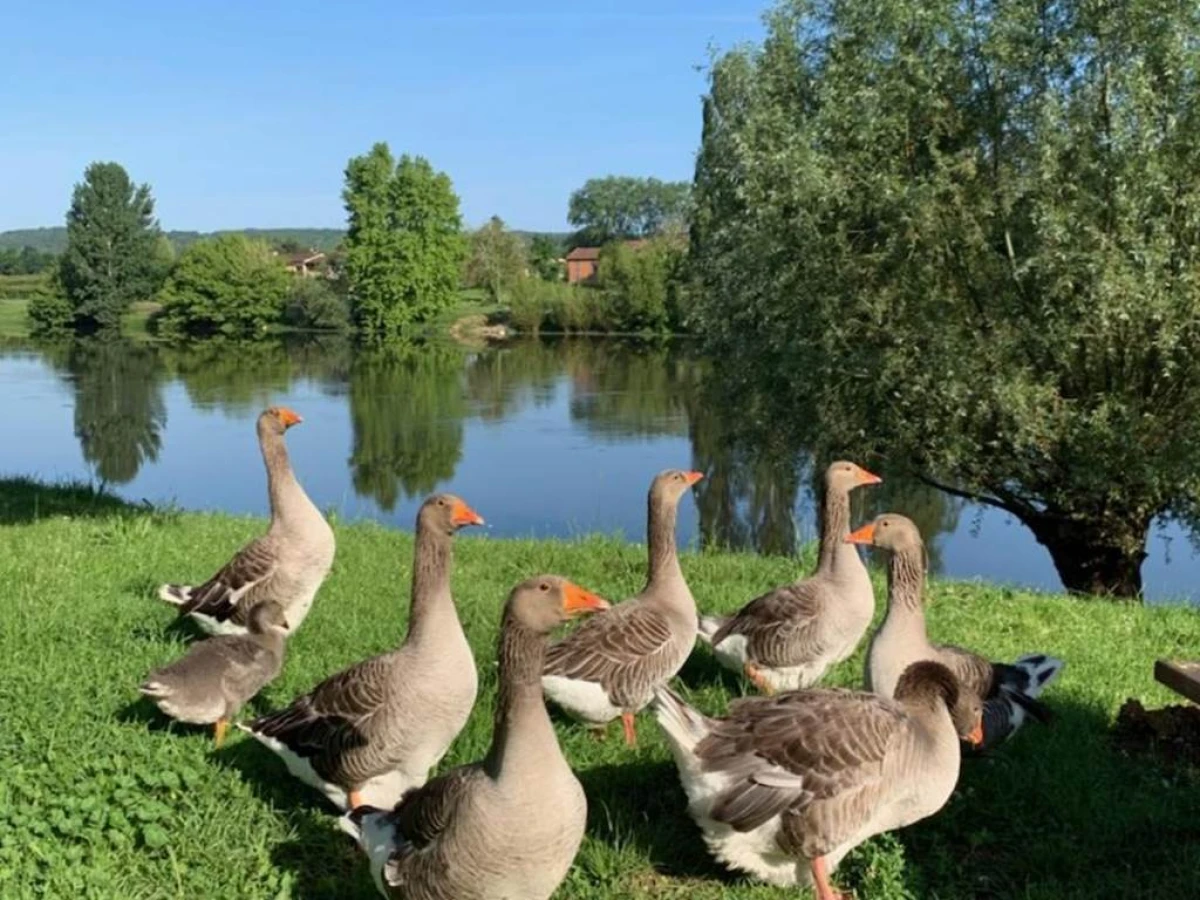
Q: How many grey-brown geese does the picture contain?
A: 8